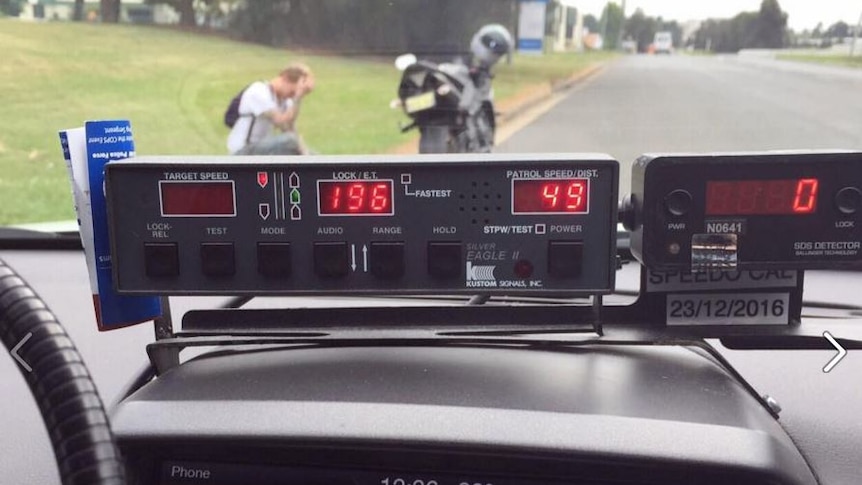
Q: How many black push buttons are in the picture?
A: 9